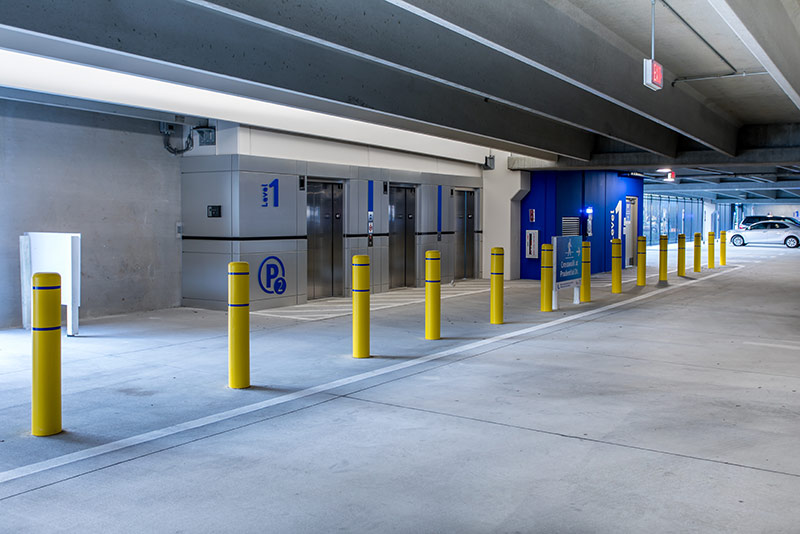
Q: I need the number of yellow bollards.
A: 14